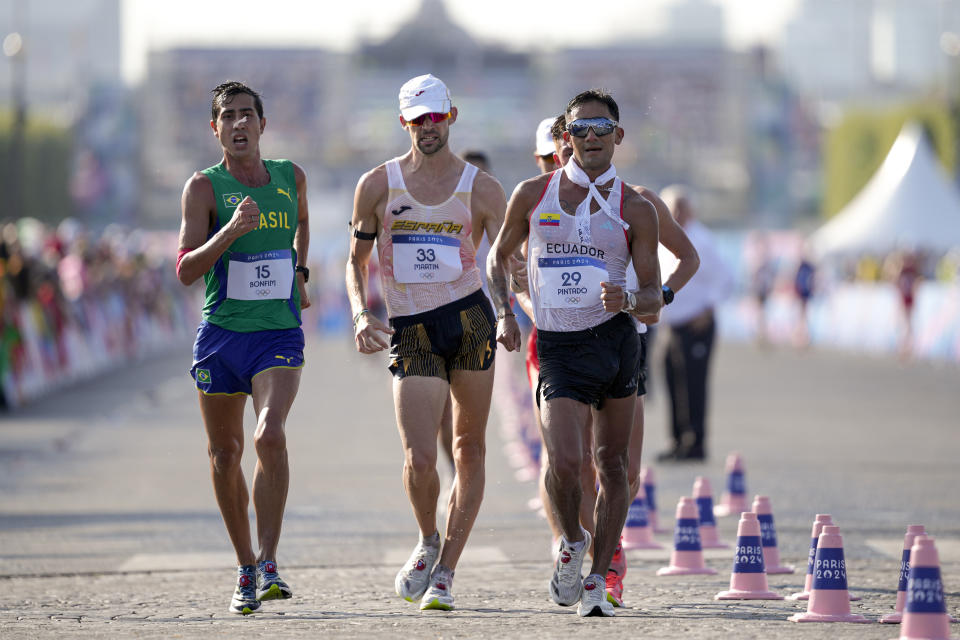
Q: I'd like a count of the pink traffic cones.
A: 11